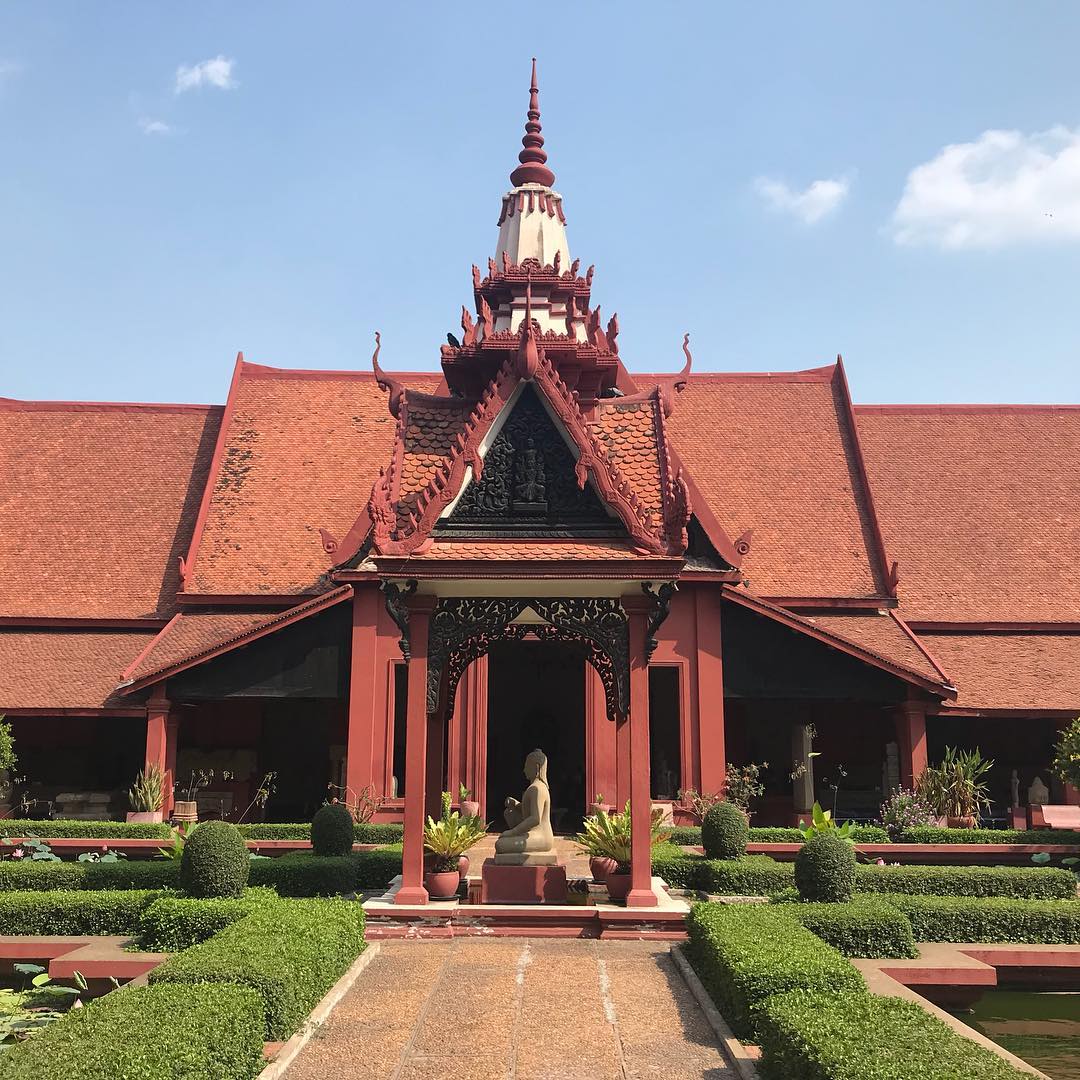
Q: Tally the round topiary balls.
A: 4